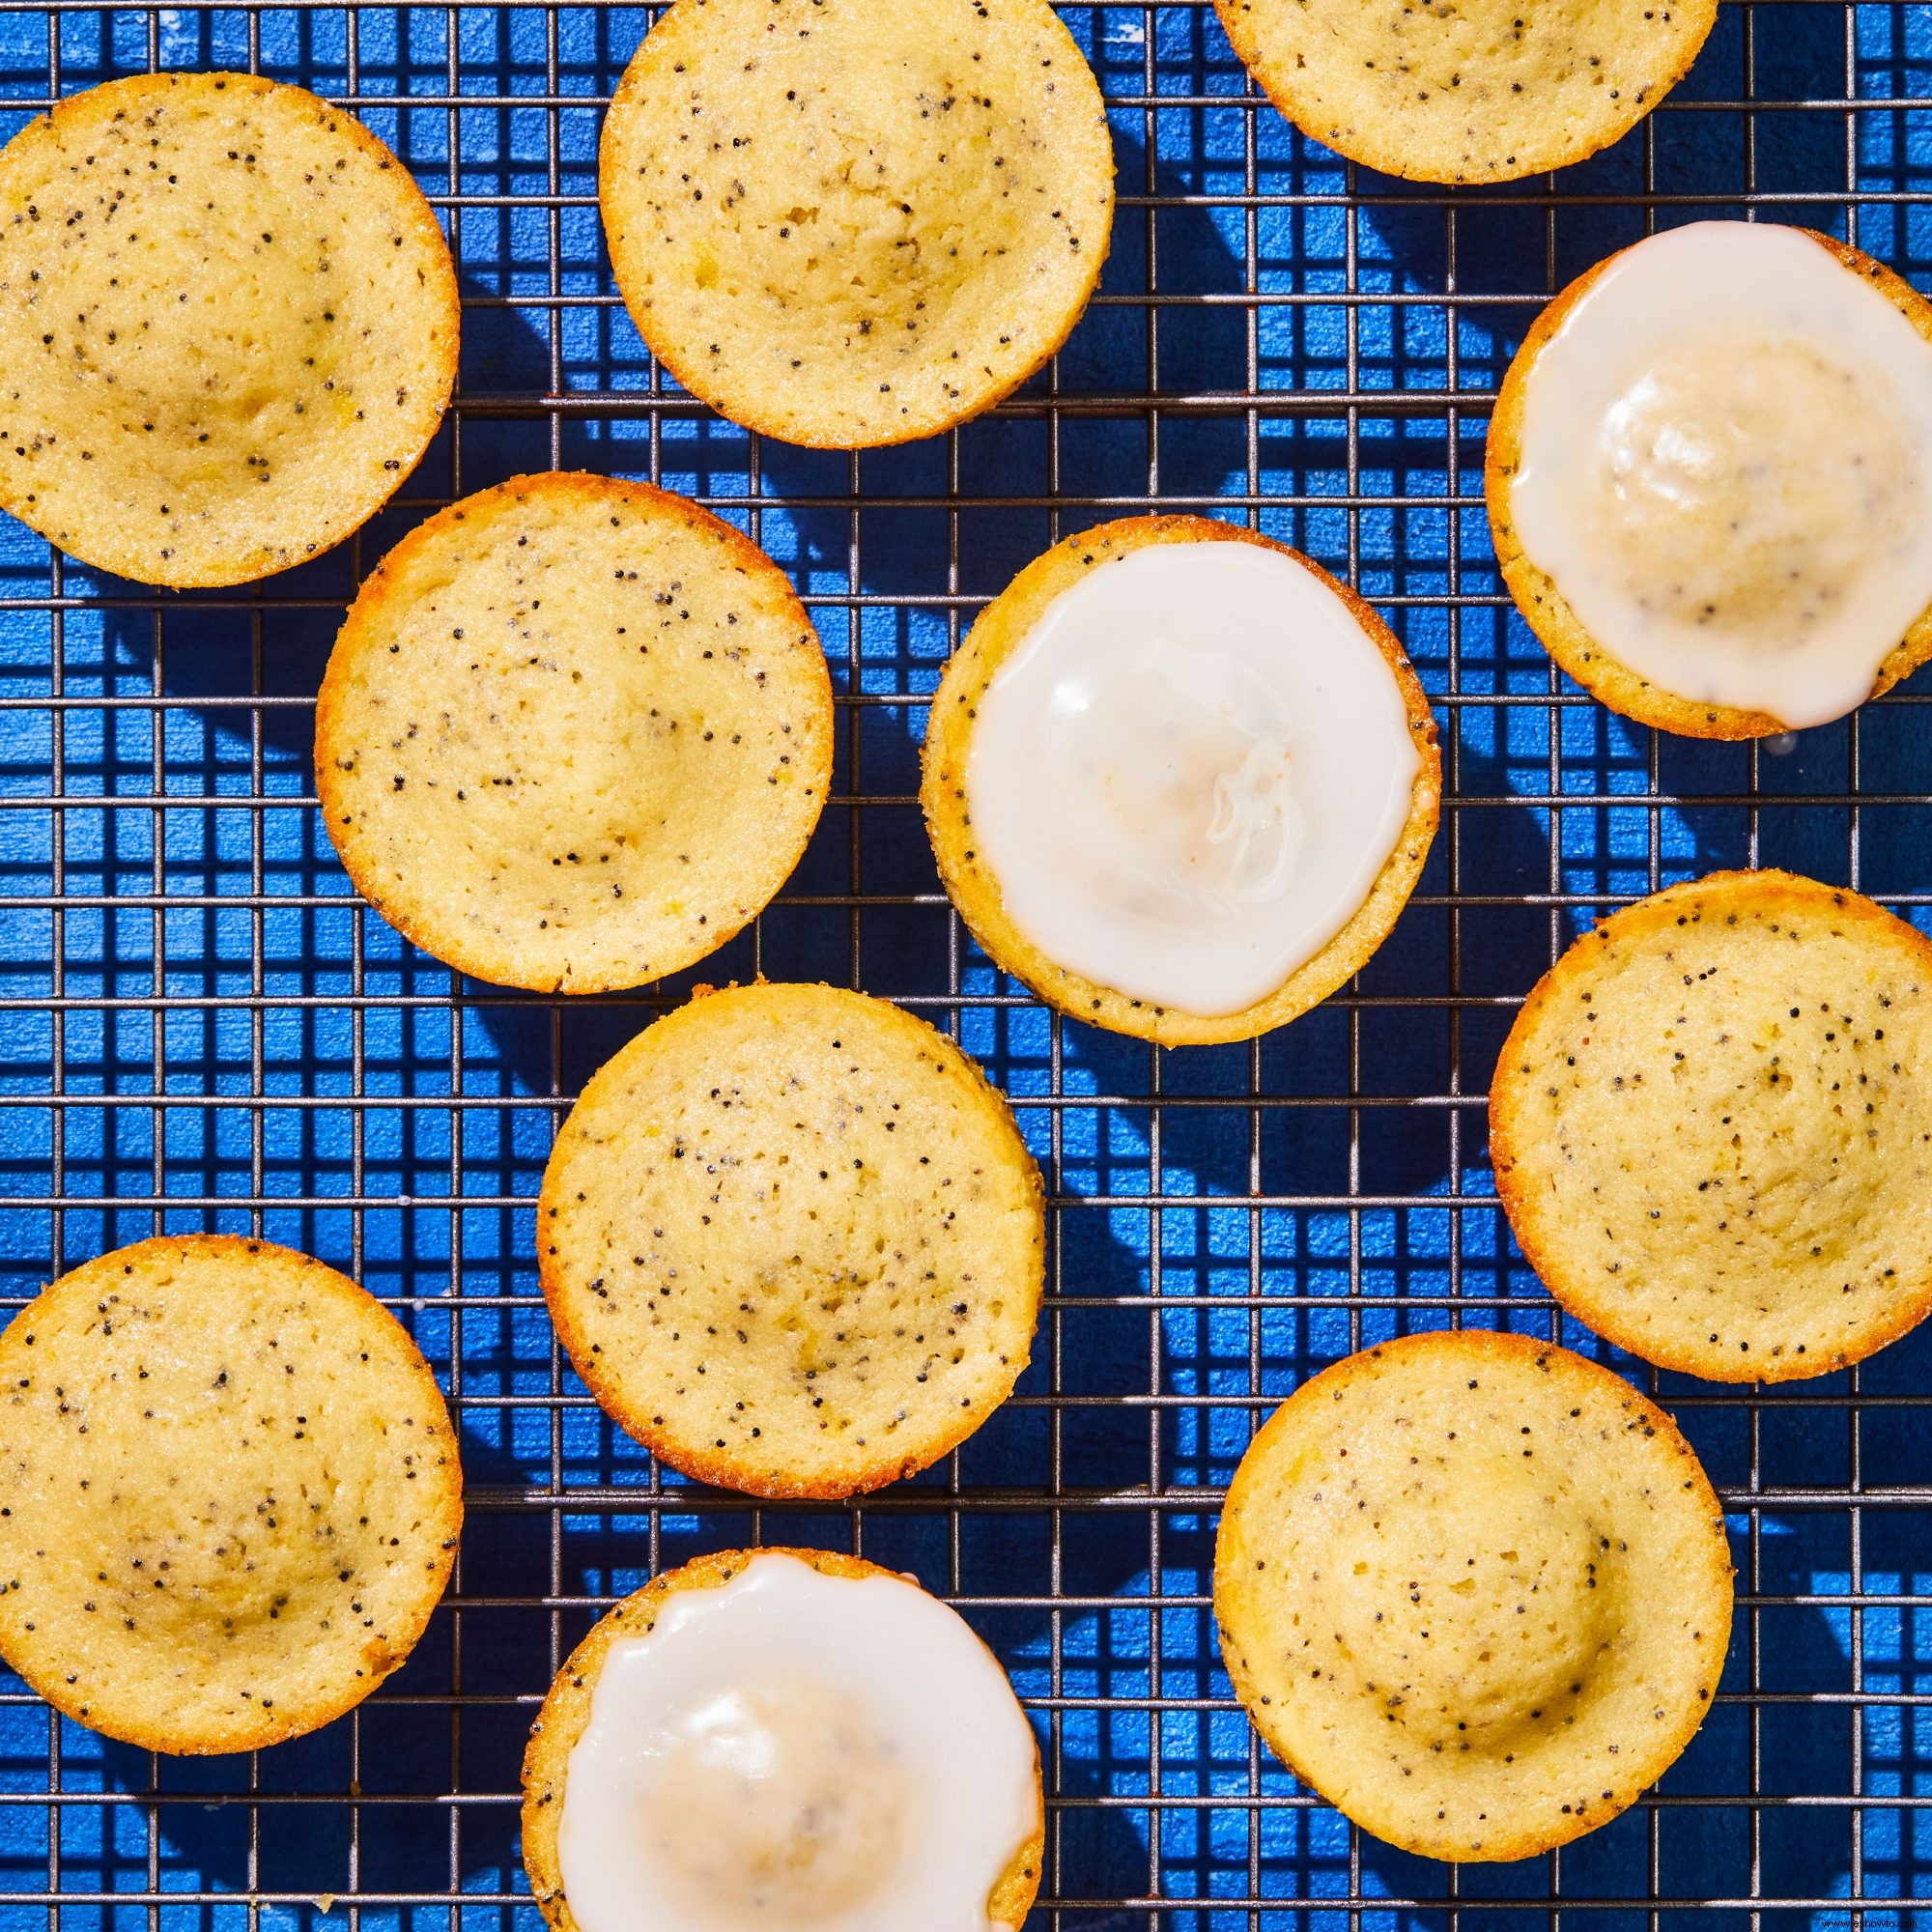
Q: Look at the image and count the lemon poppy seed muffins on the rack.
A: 11